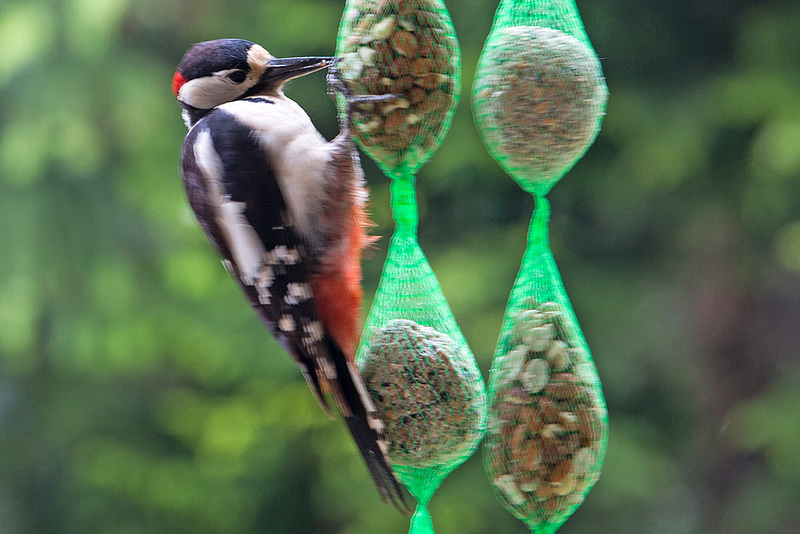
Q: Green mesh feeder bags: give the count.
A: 4